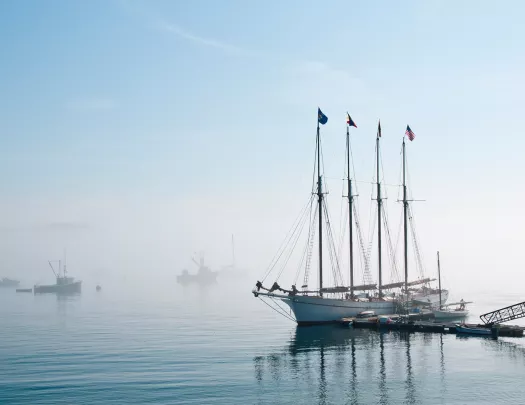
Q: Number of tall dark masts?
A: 4